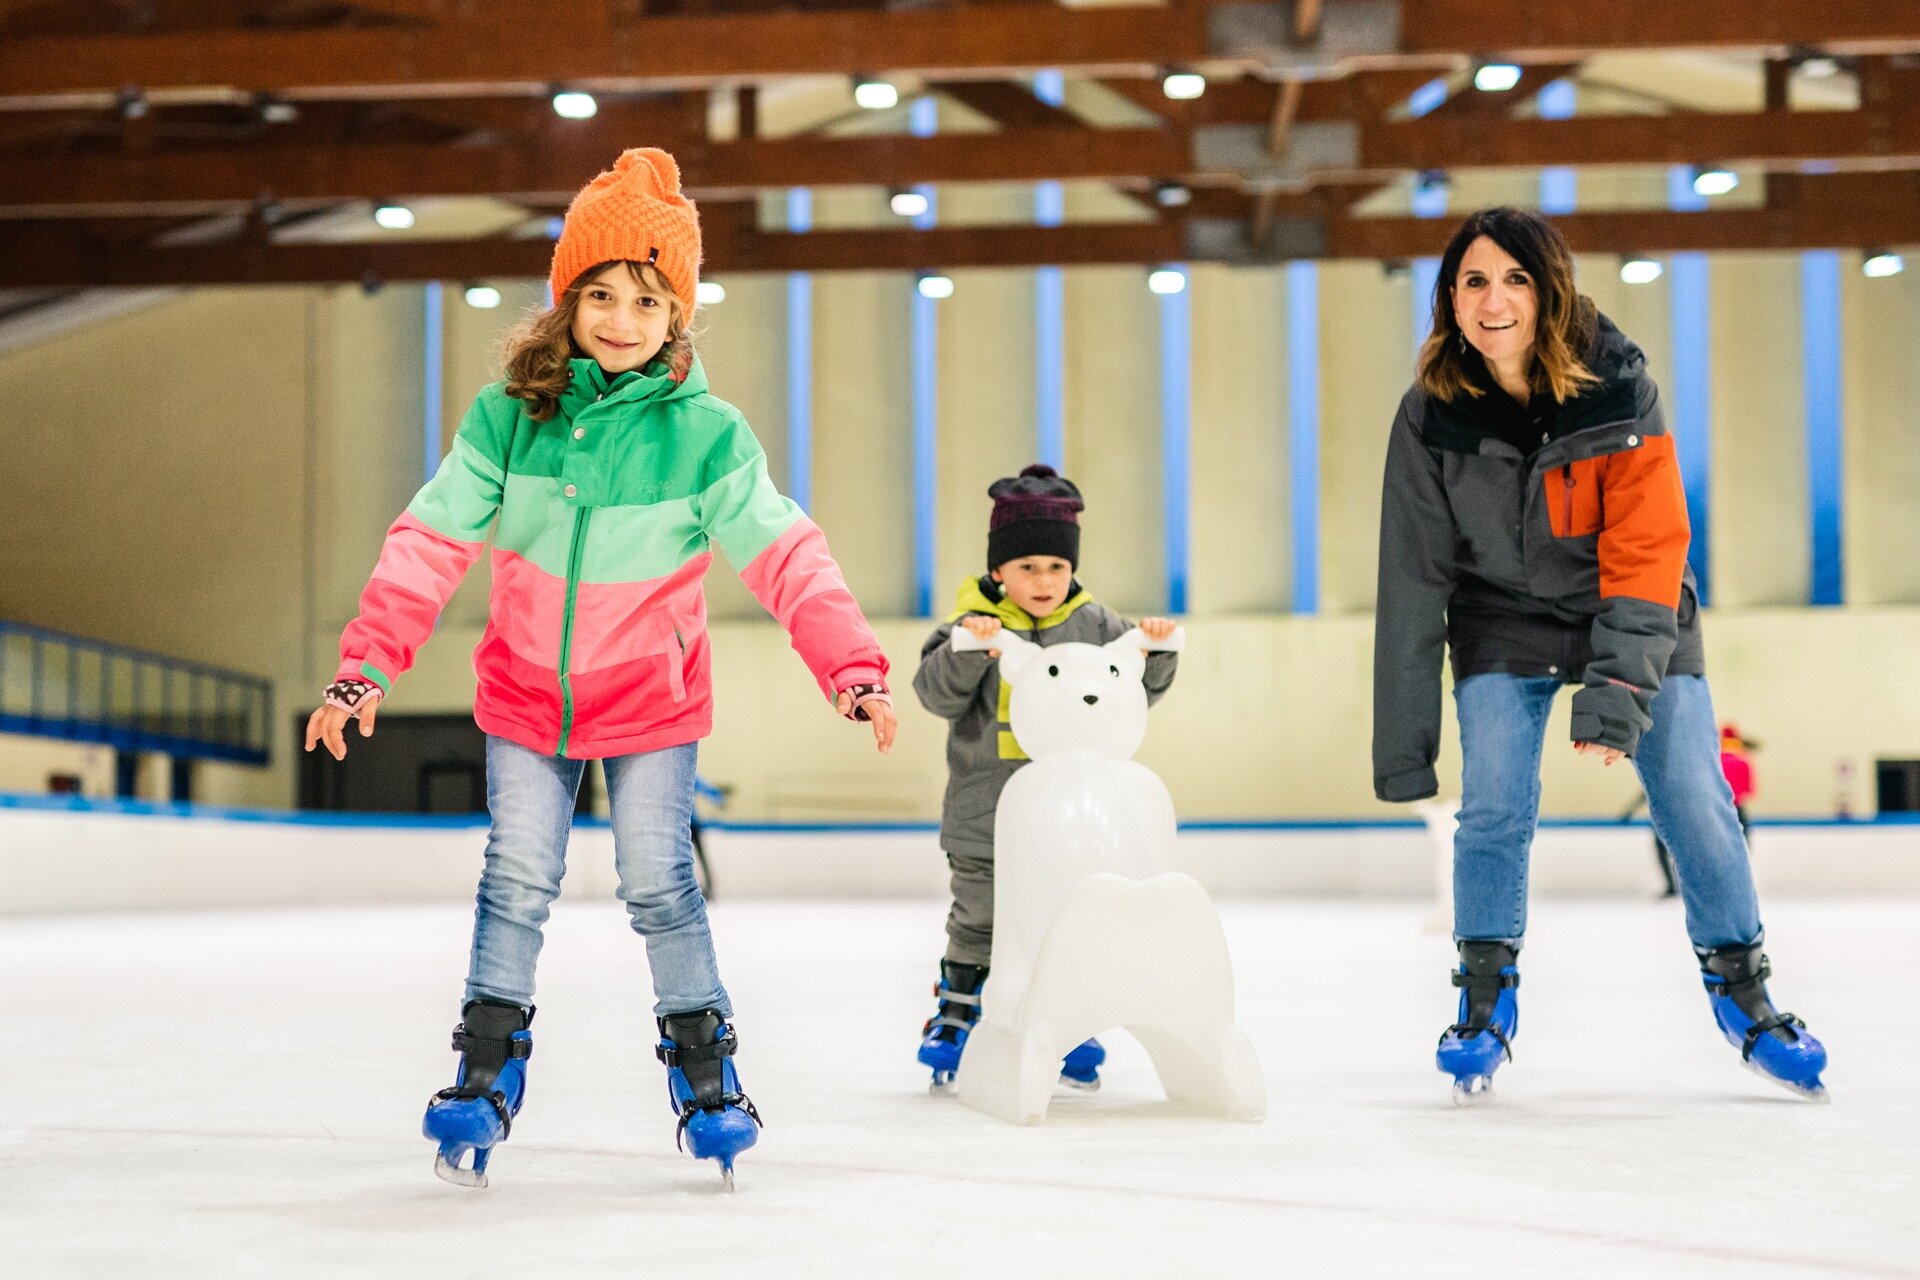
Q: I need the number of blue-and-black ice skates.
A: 6